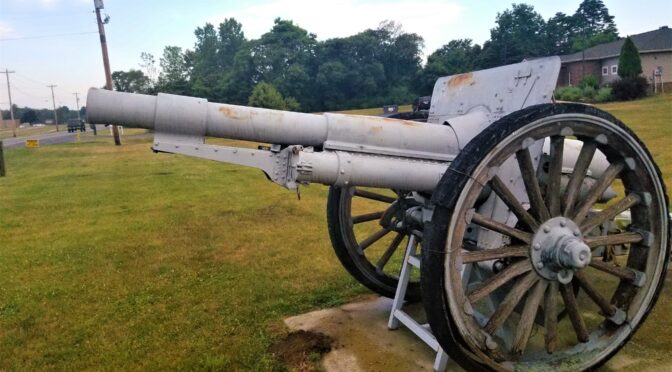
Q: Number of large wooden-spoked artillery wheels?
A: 2